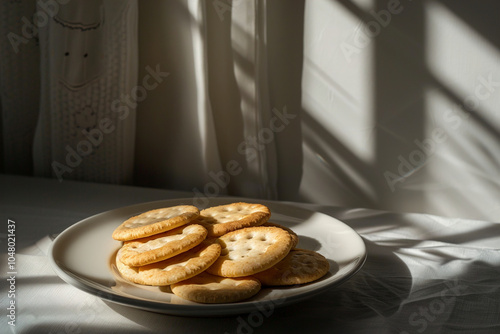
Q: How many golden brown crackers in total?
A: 8